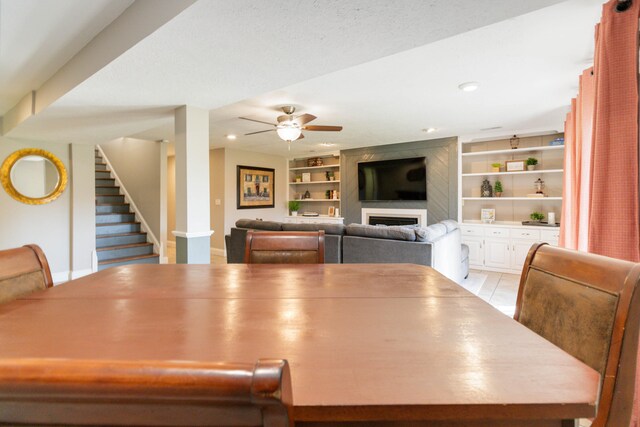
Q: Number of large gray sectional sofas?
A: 1